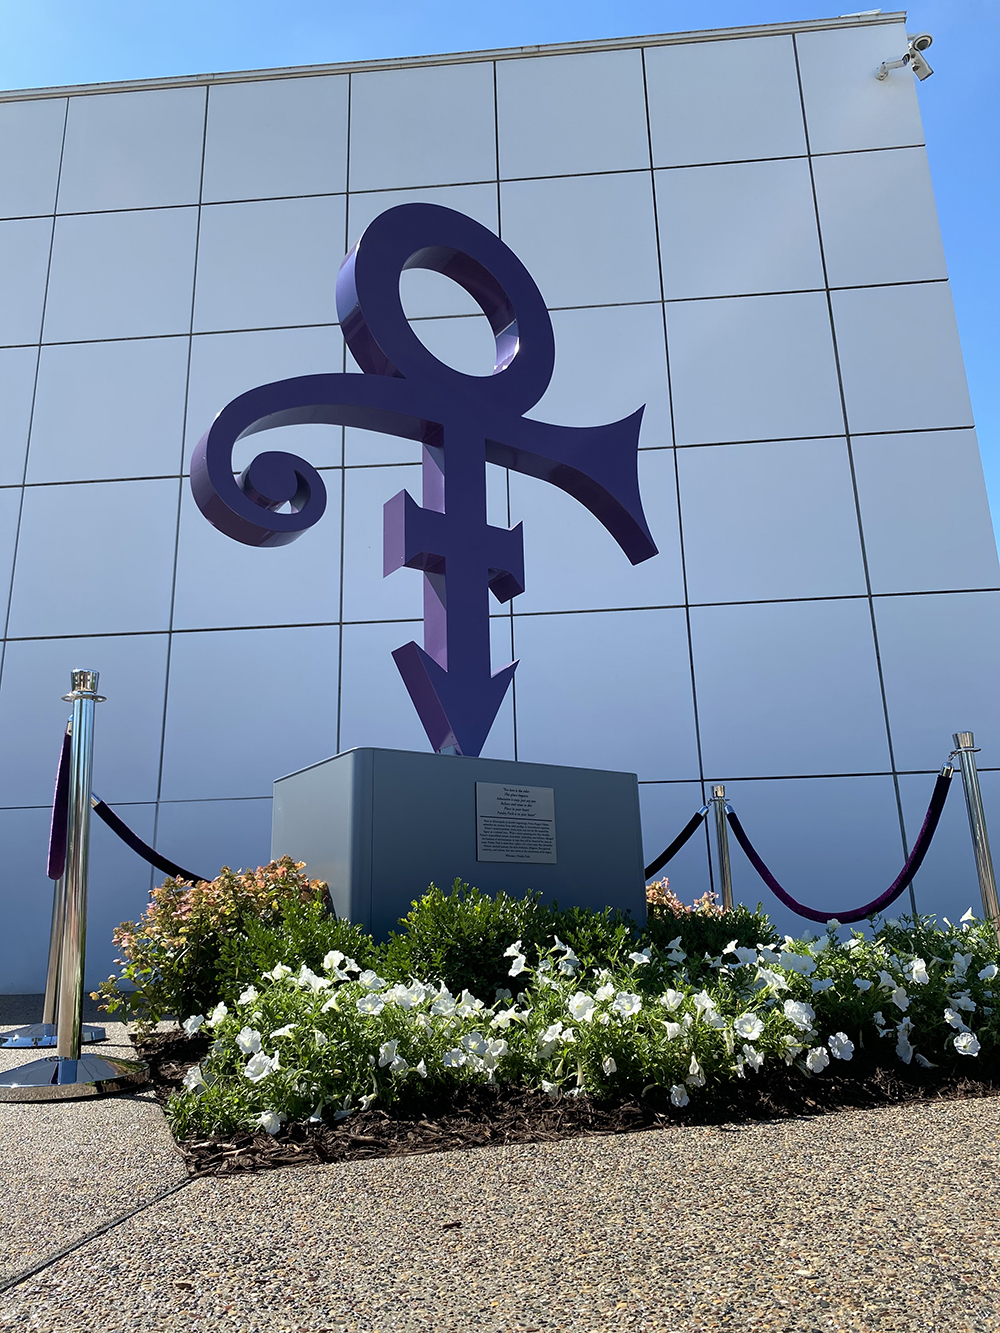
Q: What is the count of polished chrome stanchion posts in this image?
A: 4